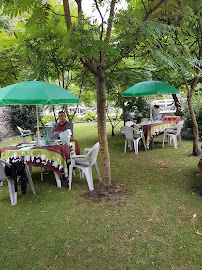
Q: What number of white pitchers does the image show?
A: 1